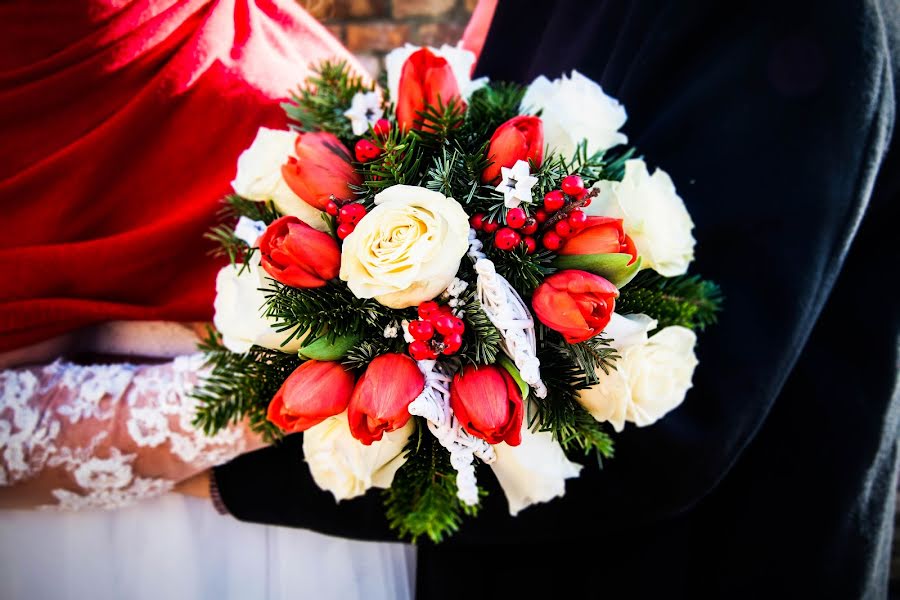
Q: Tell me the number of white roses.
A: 9